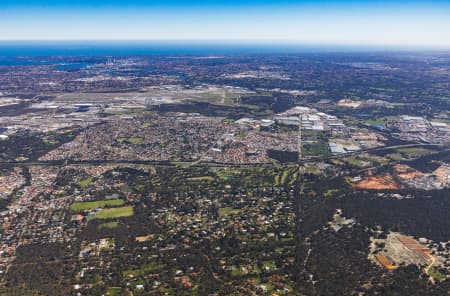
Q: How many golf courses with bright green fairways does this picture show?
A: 1